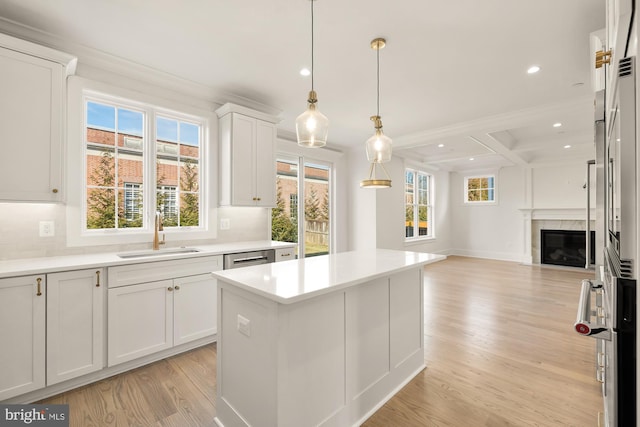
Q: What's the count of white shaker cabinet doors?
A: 7